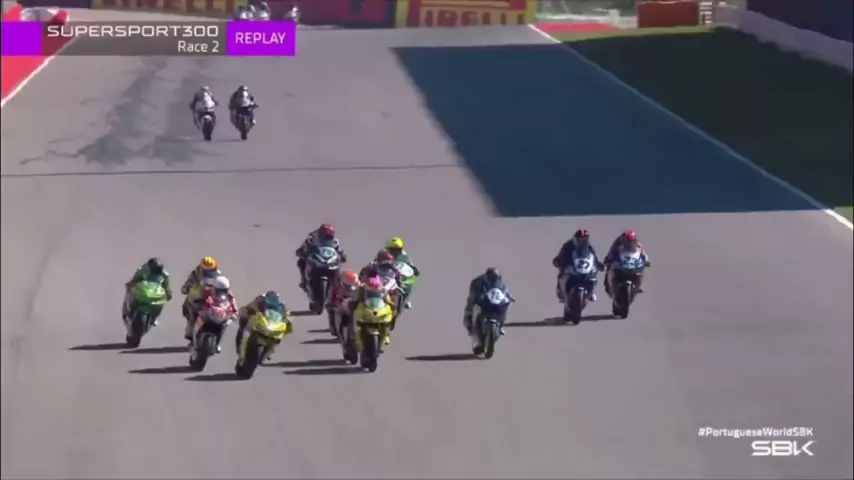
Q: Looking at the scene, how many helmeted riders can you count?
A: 14